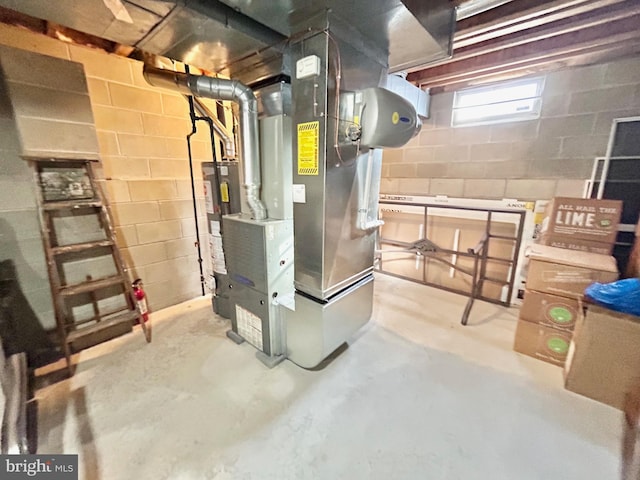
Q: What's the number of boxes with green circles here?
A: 2